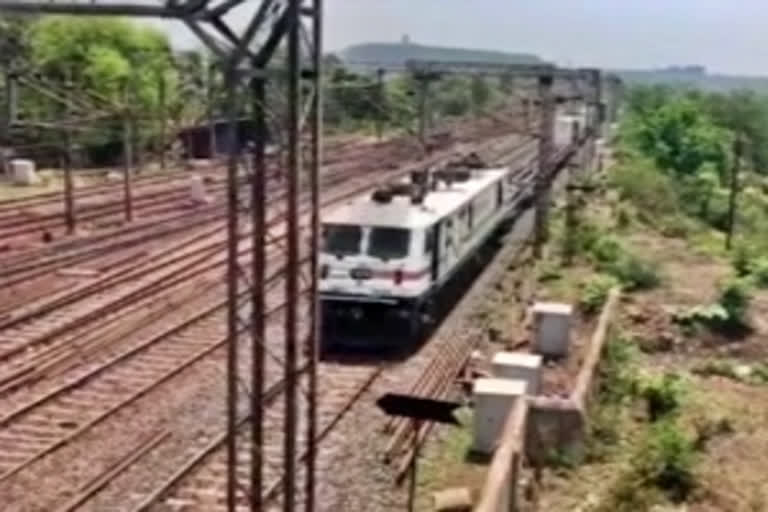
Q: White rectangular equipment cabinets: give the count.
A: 3